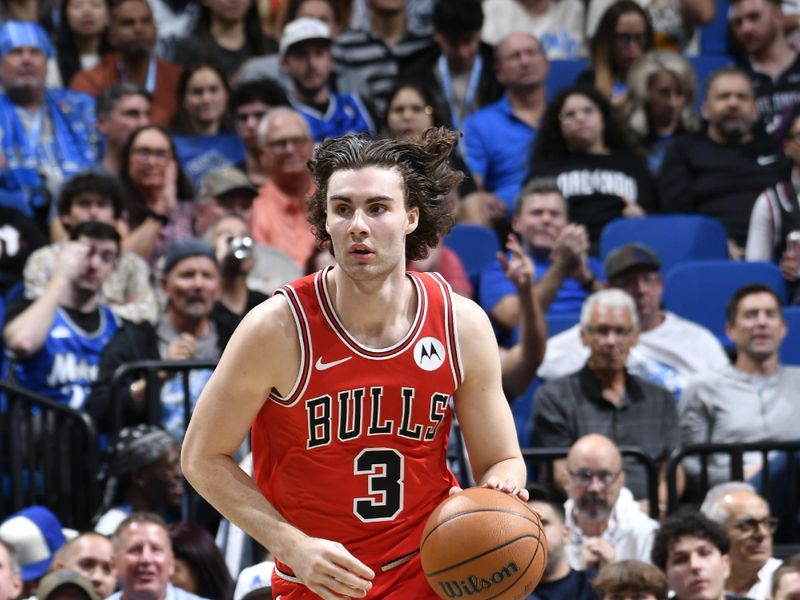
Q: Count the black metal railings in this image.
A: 4